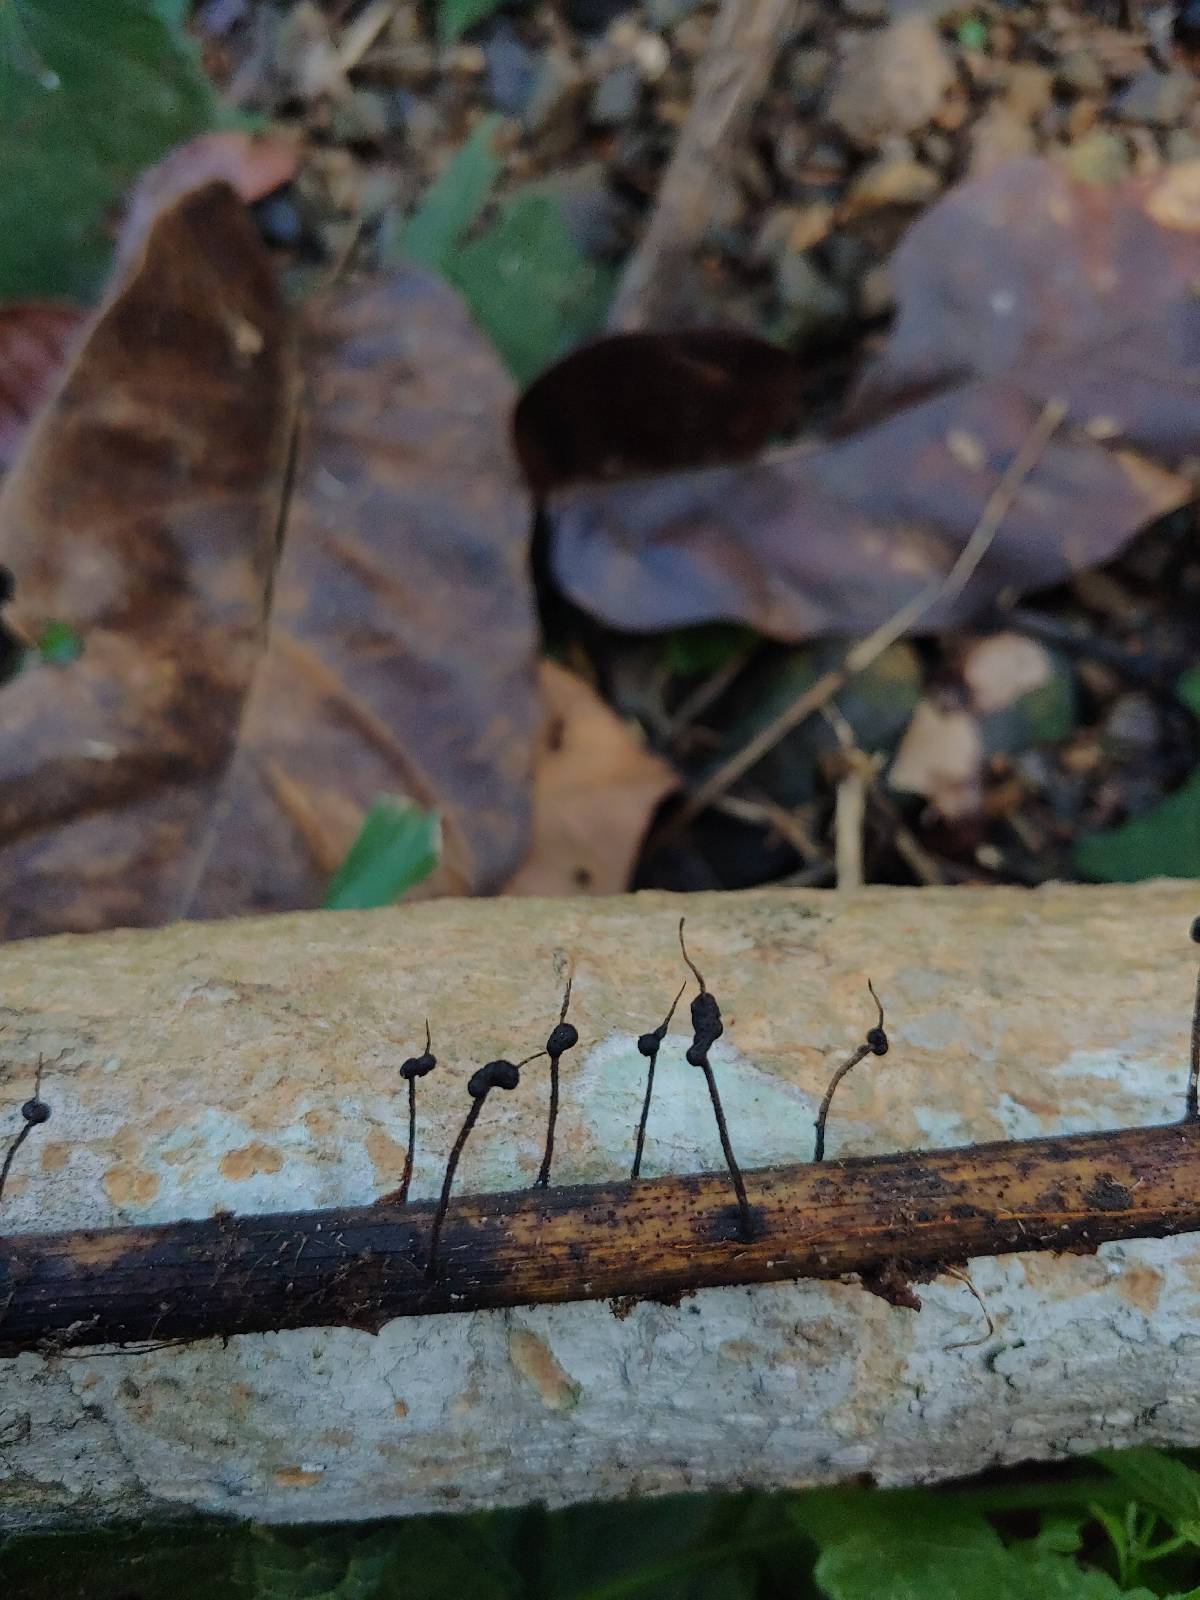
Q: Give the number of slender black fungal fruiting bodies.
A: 8